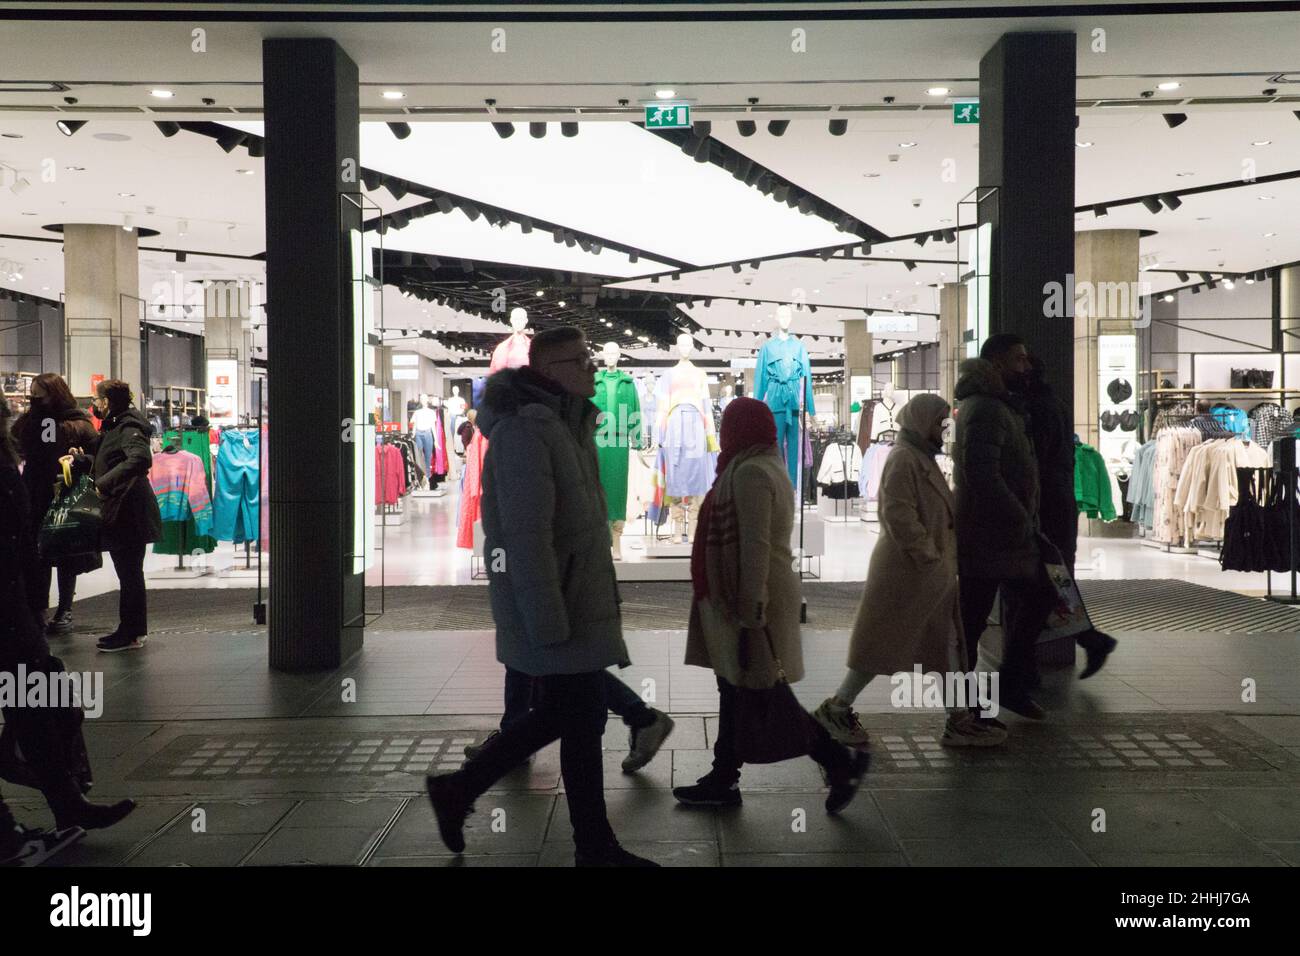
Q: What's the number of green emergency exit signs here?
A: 2